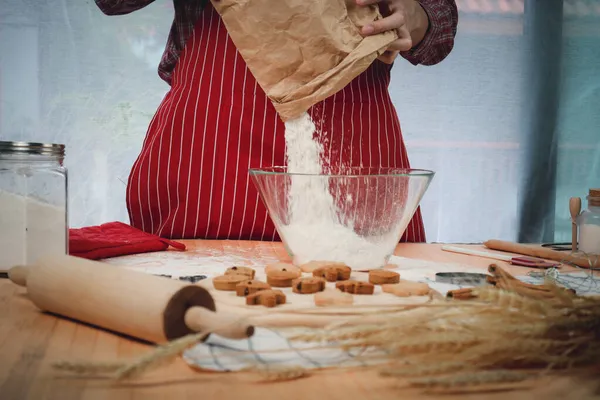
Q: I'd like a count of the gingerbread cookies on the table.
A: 12